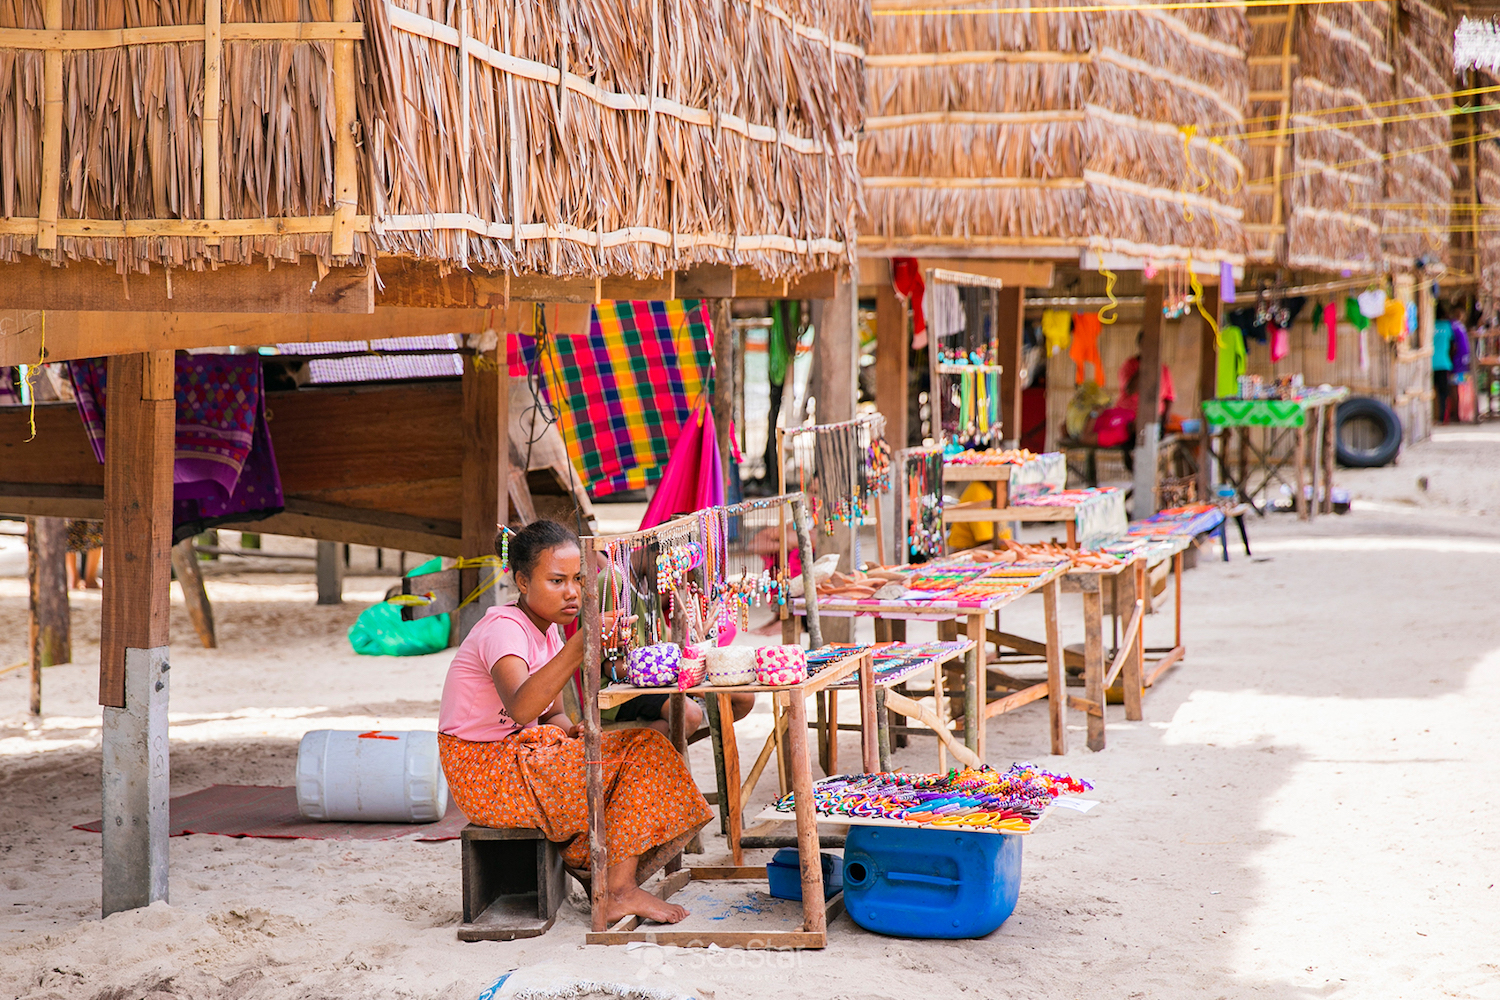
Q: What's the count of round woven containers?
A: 3